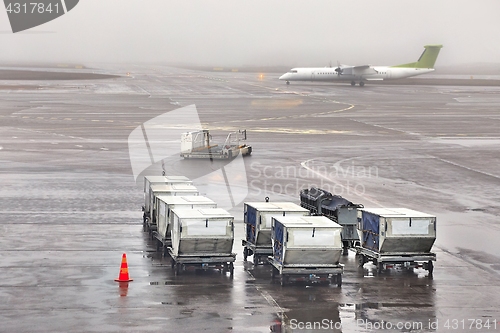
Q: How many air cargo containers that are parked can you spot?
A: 7